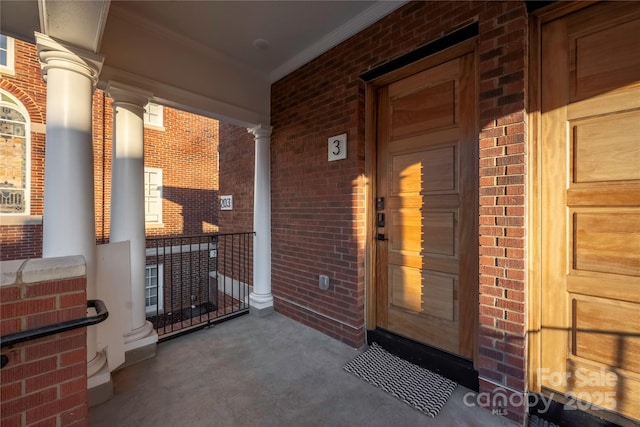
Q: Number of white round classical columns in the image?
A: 3